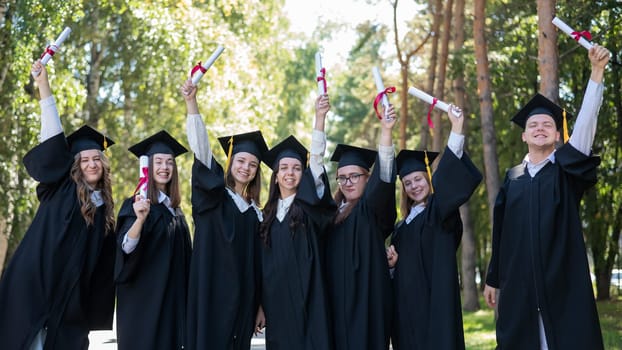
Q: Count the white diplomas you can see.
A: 7